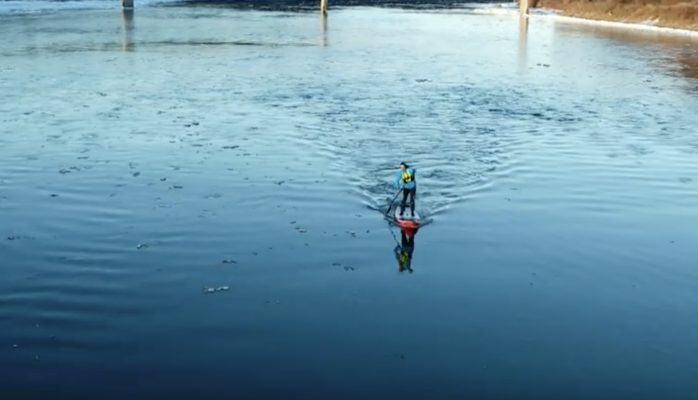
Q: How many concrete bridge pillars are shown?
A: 3